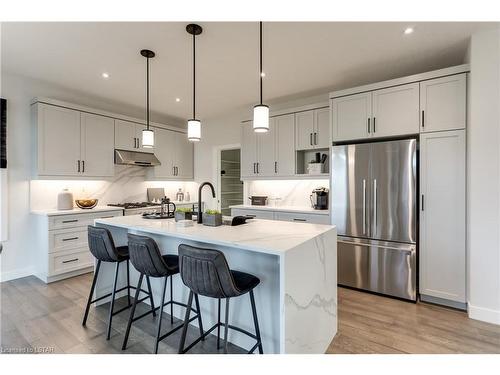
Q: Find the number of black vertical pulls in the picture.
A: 15